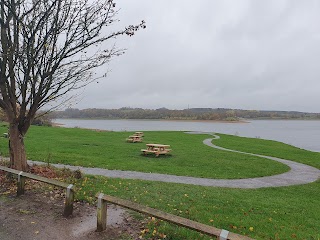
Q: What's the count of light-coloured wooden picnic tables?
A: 3